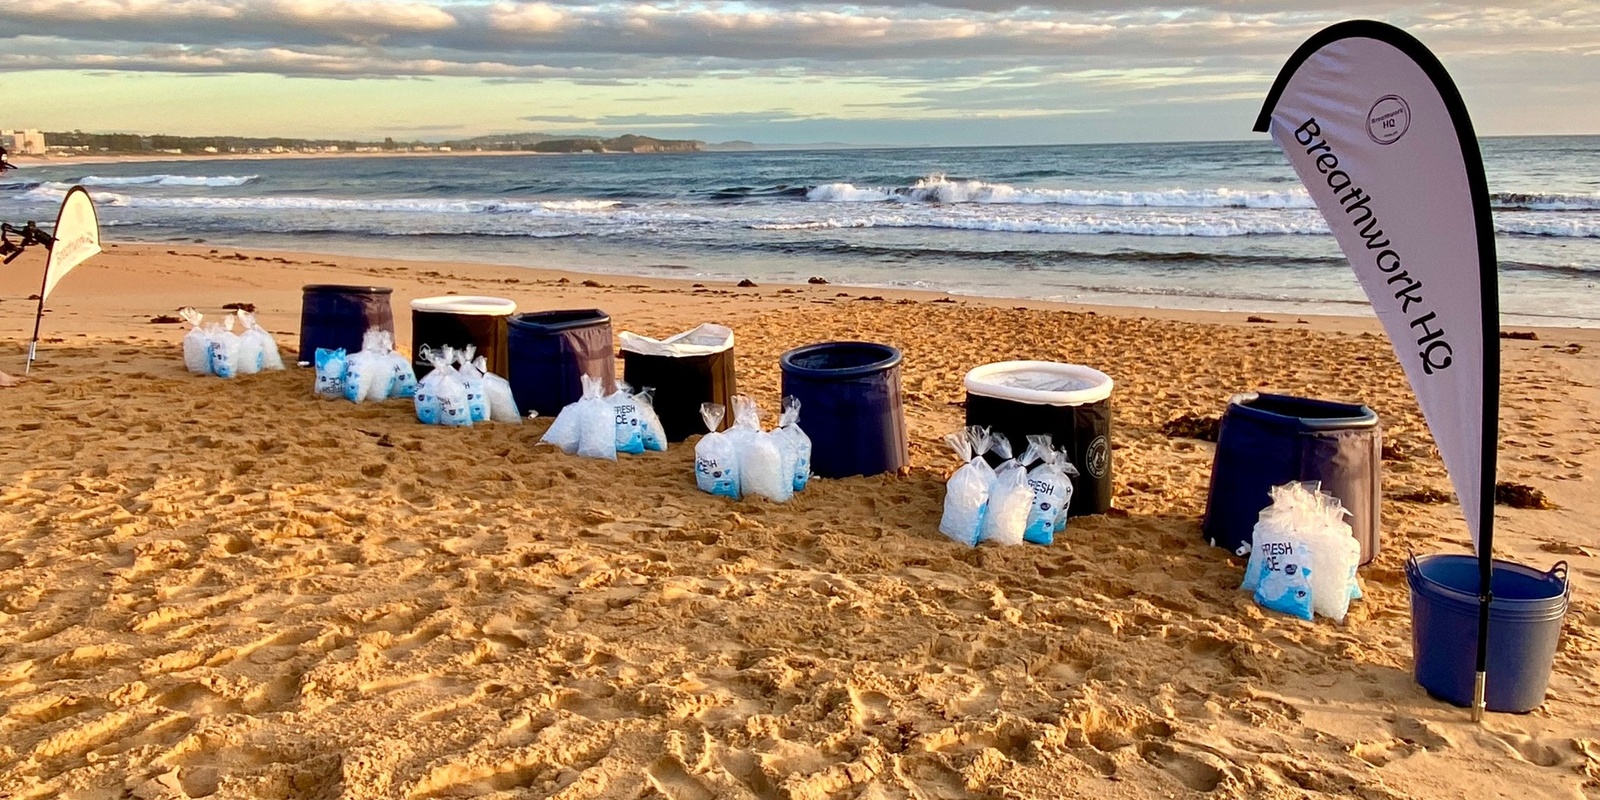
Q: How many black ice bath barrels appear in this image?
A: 3